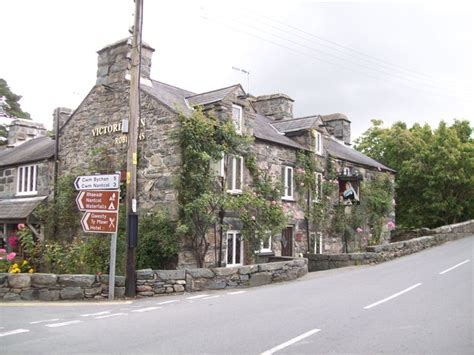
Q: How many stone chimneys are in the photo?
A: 5